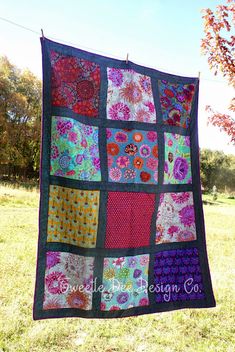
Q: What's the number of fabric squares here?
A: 12